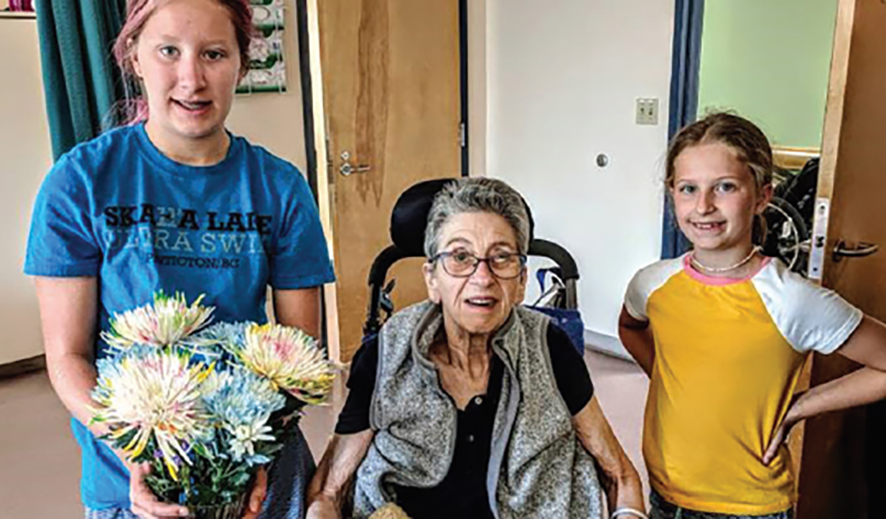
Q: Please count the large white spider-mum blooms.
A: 3